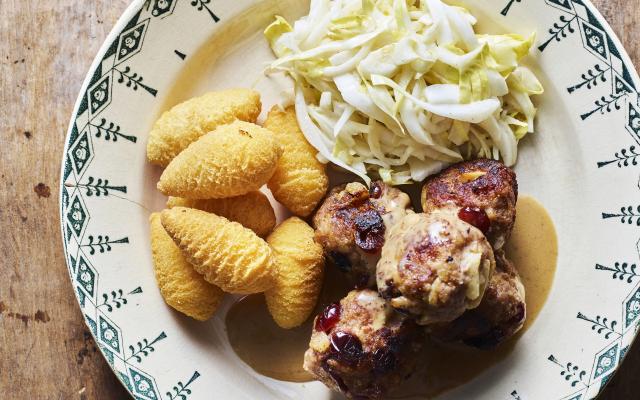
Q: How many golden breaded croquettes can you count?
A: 7